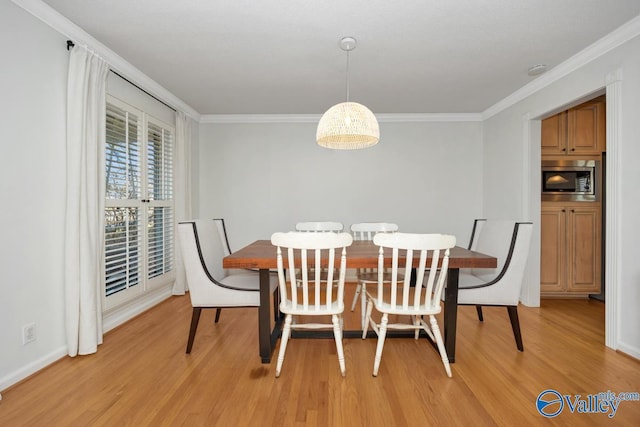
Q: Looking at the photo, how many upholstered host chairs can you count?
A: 2